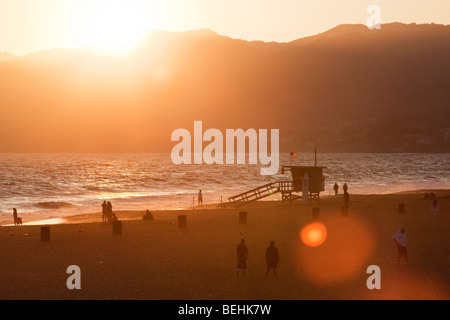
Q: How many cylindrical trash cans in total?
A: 7